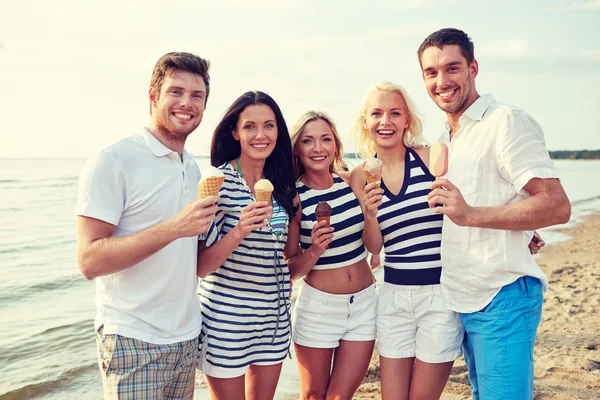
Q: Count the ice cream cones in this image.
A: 4